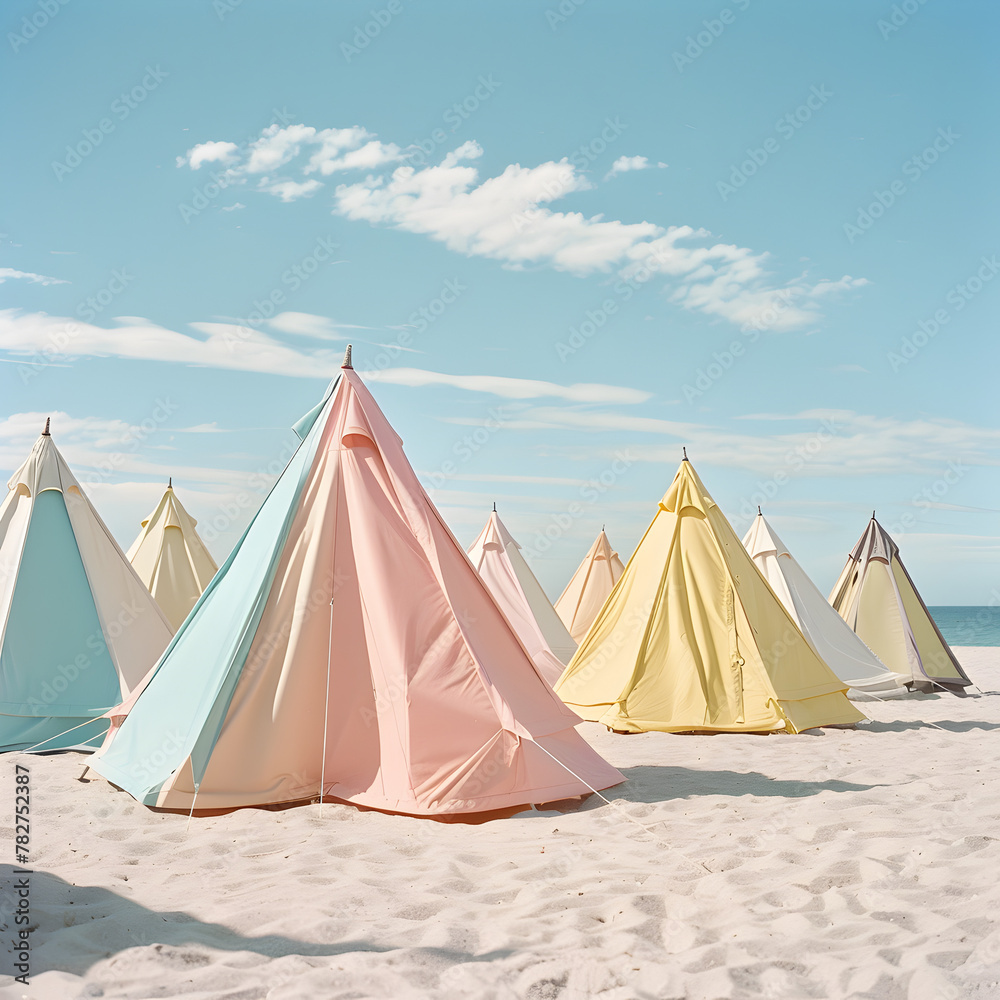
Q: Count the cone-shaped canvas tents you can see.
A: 8